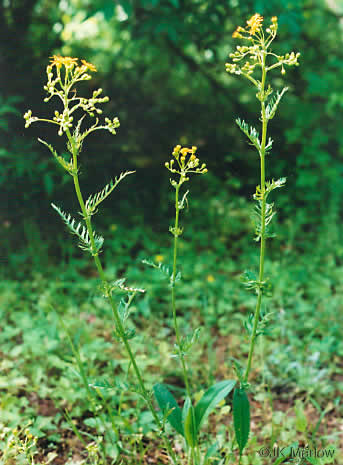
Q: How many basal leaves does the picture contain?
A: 4